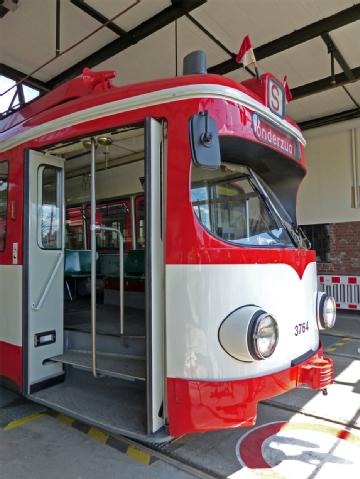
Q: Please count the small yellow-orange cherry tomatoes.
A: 0